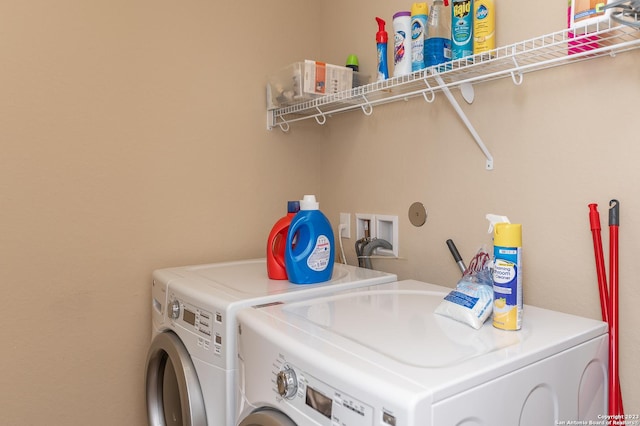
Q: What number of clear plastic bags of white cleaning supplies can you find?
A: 1